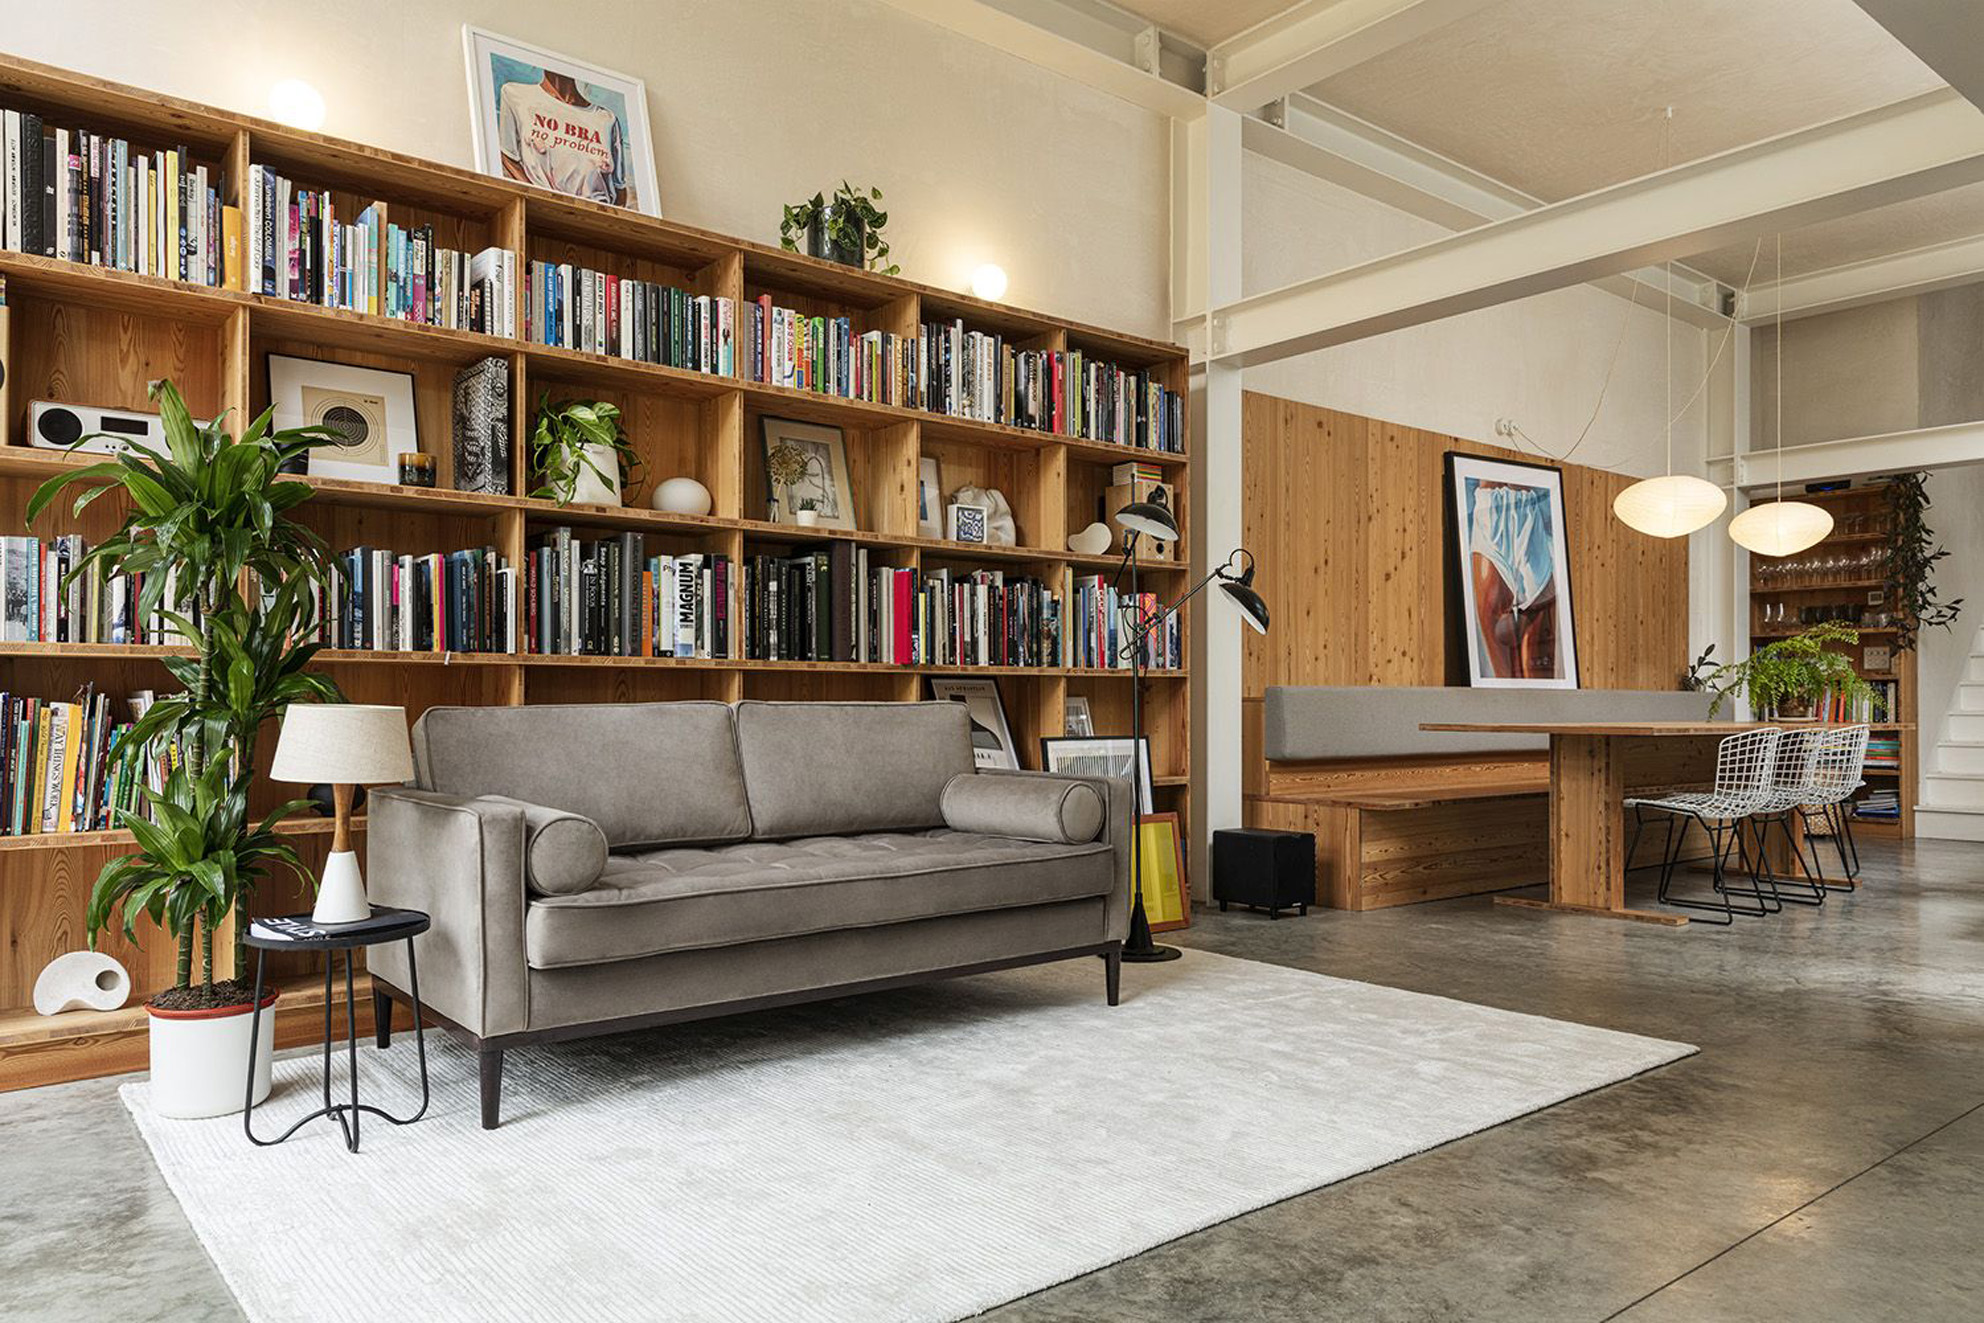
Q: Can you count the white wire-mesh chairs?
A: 3